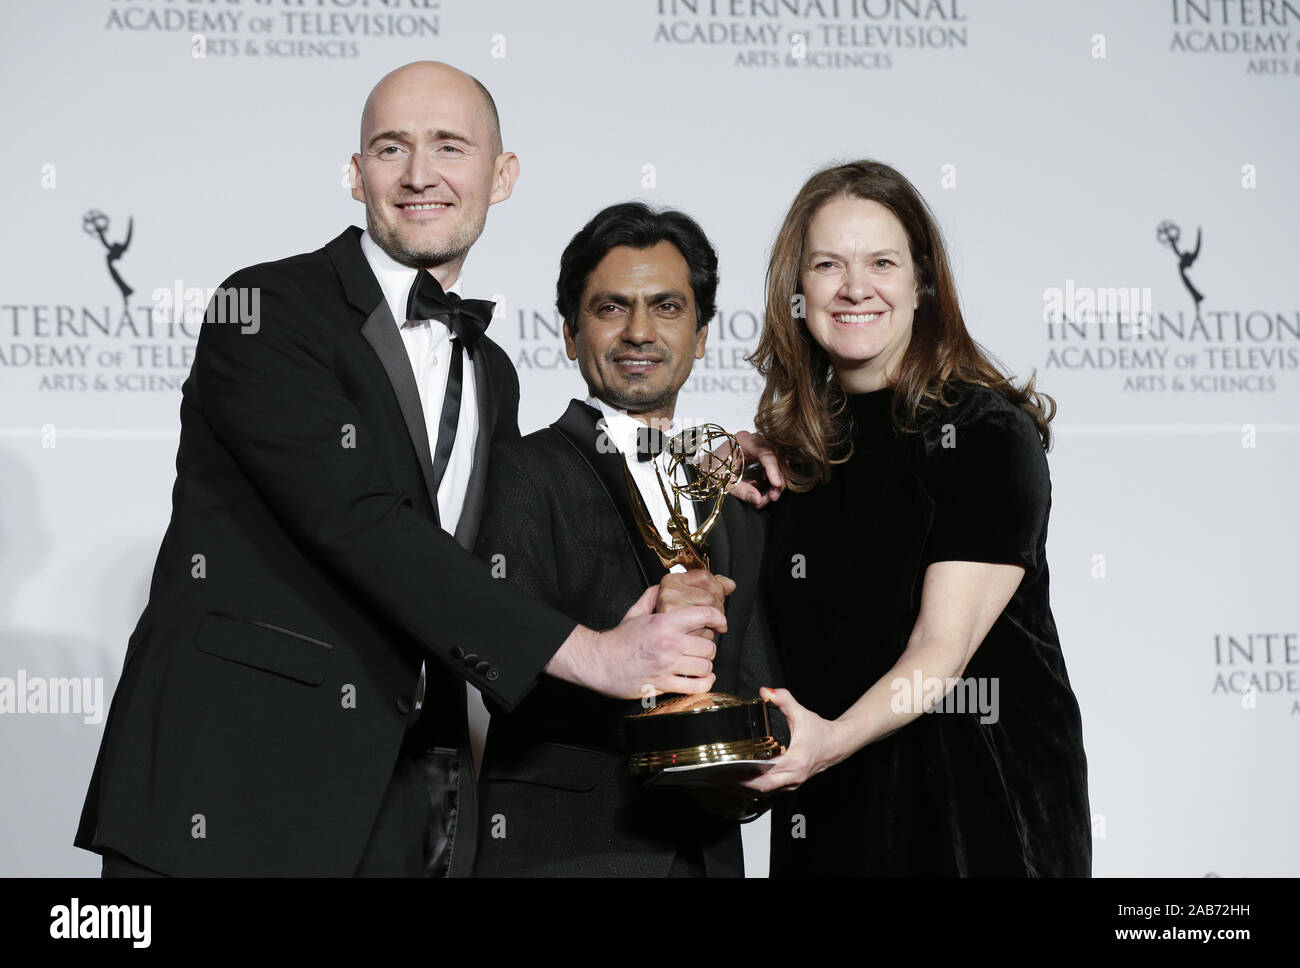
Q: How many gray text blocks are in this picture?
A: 7